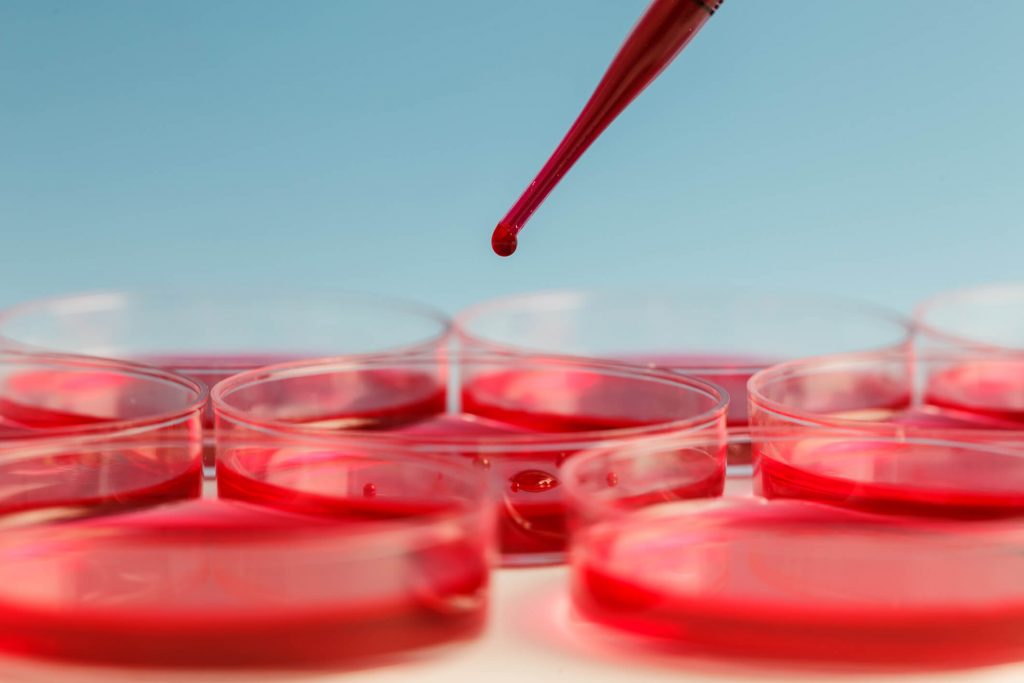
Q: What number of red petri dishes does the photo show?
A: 8